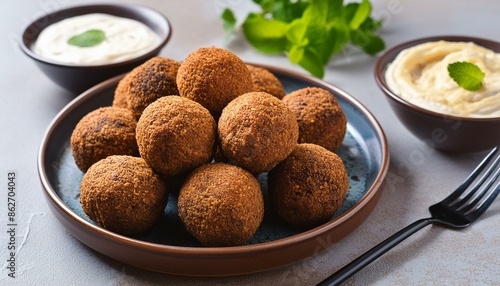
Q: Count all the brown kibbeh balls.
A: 10